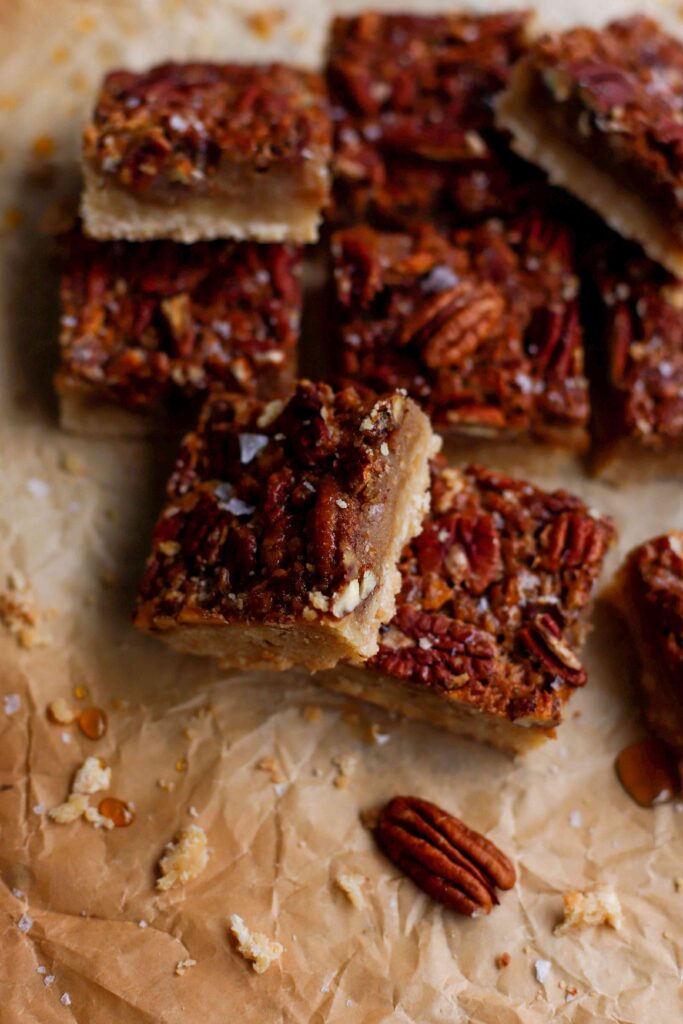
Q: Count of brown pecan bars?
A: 9